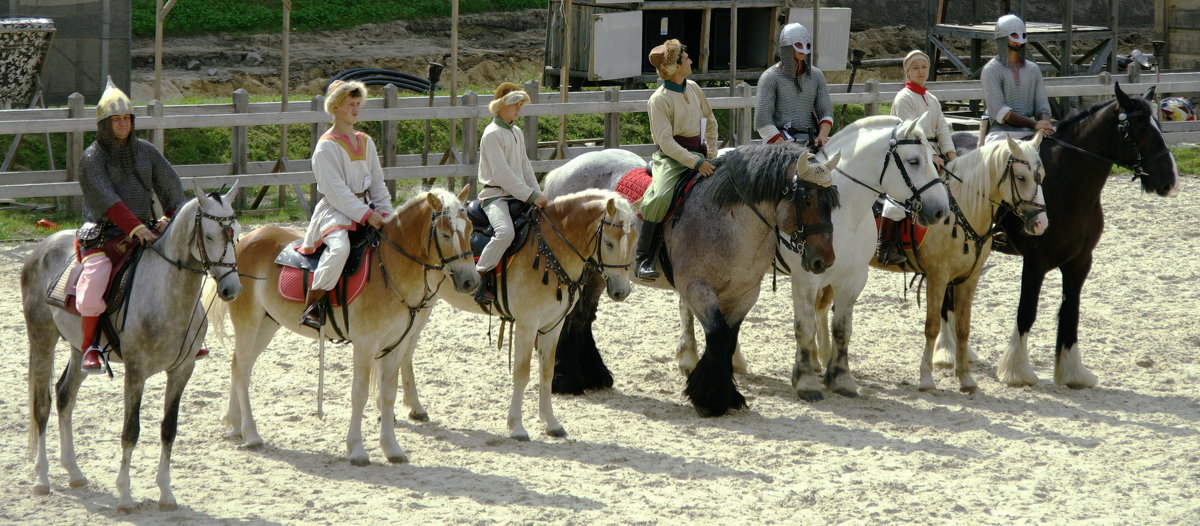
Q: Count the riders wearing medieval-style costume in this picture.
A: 7